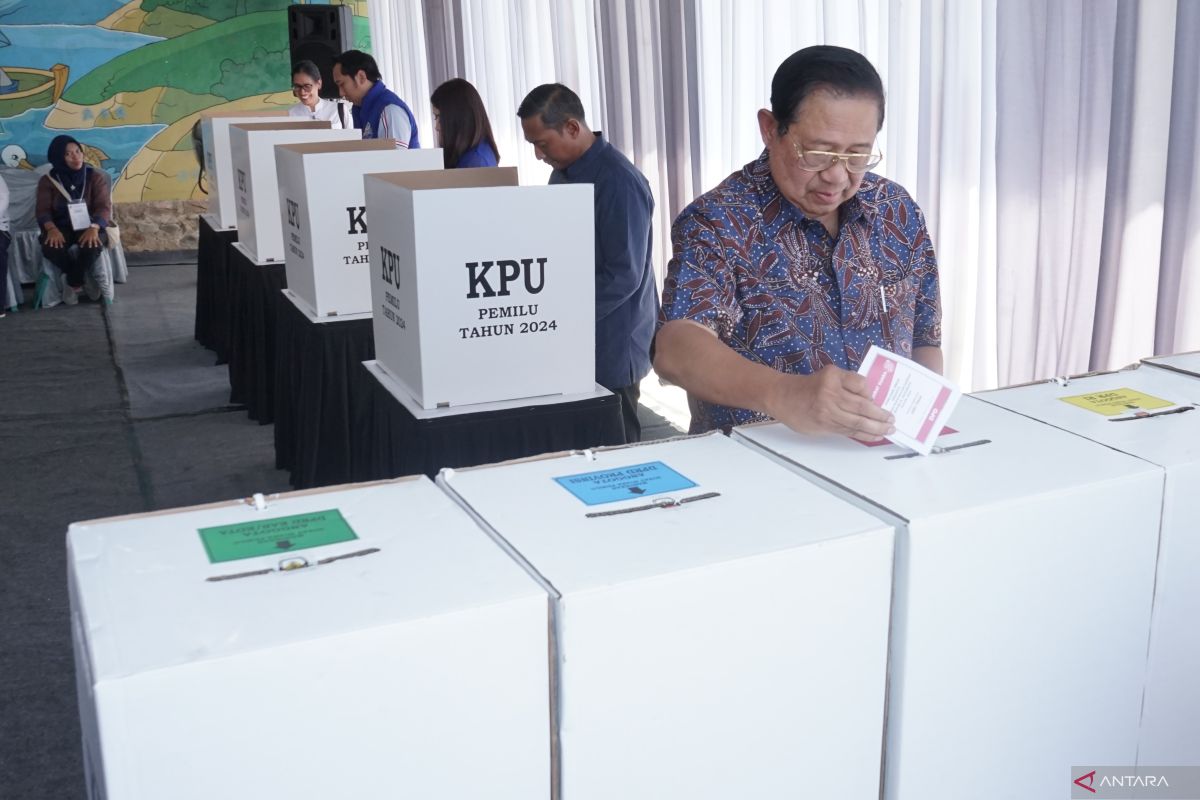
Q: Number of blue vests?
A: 1